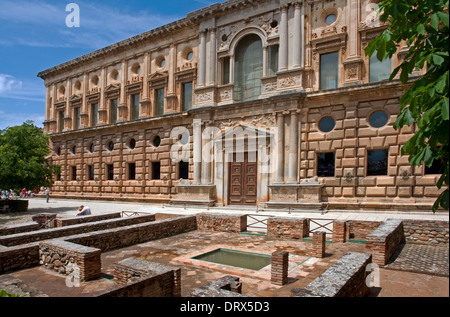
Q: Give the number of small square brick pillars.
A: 2